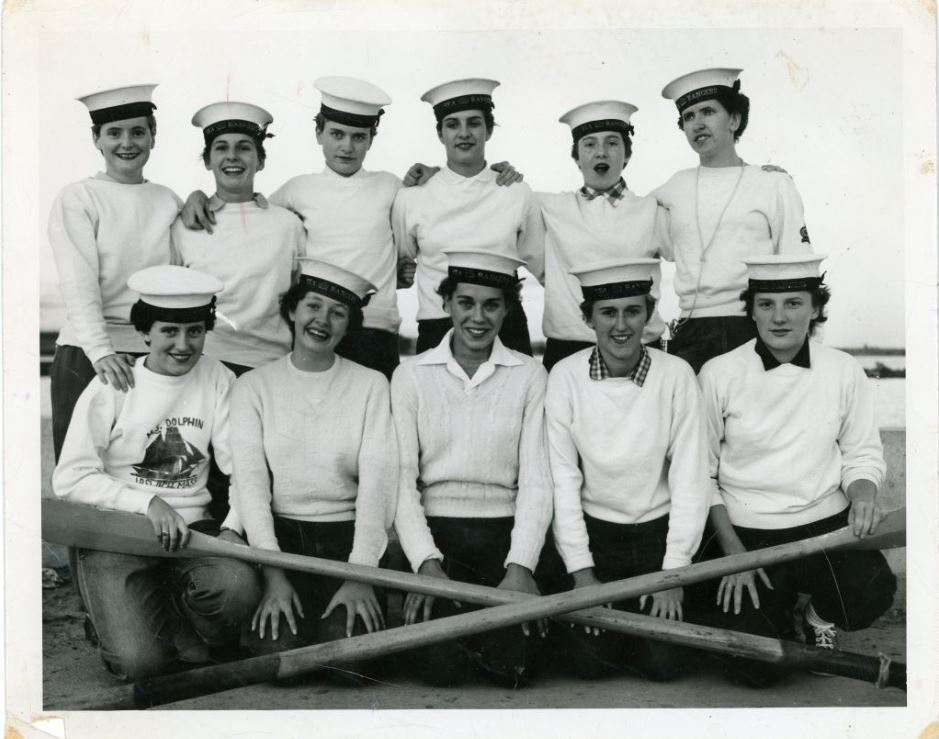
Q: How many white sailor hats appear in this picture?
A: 11